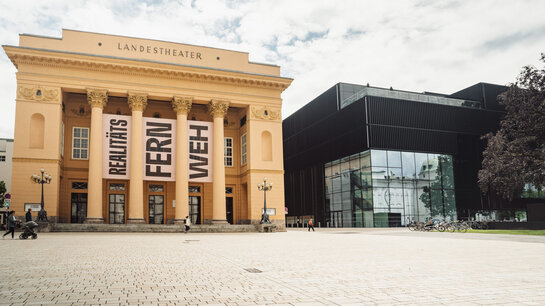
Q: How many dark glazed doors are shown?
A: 5